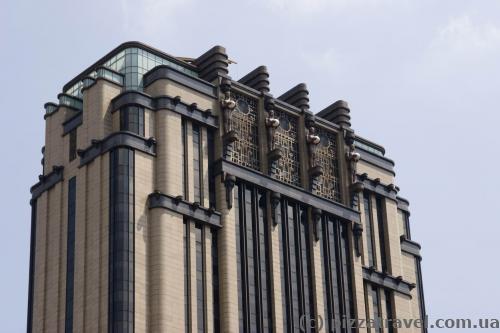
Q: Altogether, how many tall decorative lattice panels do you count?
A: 3